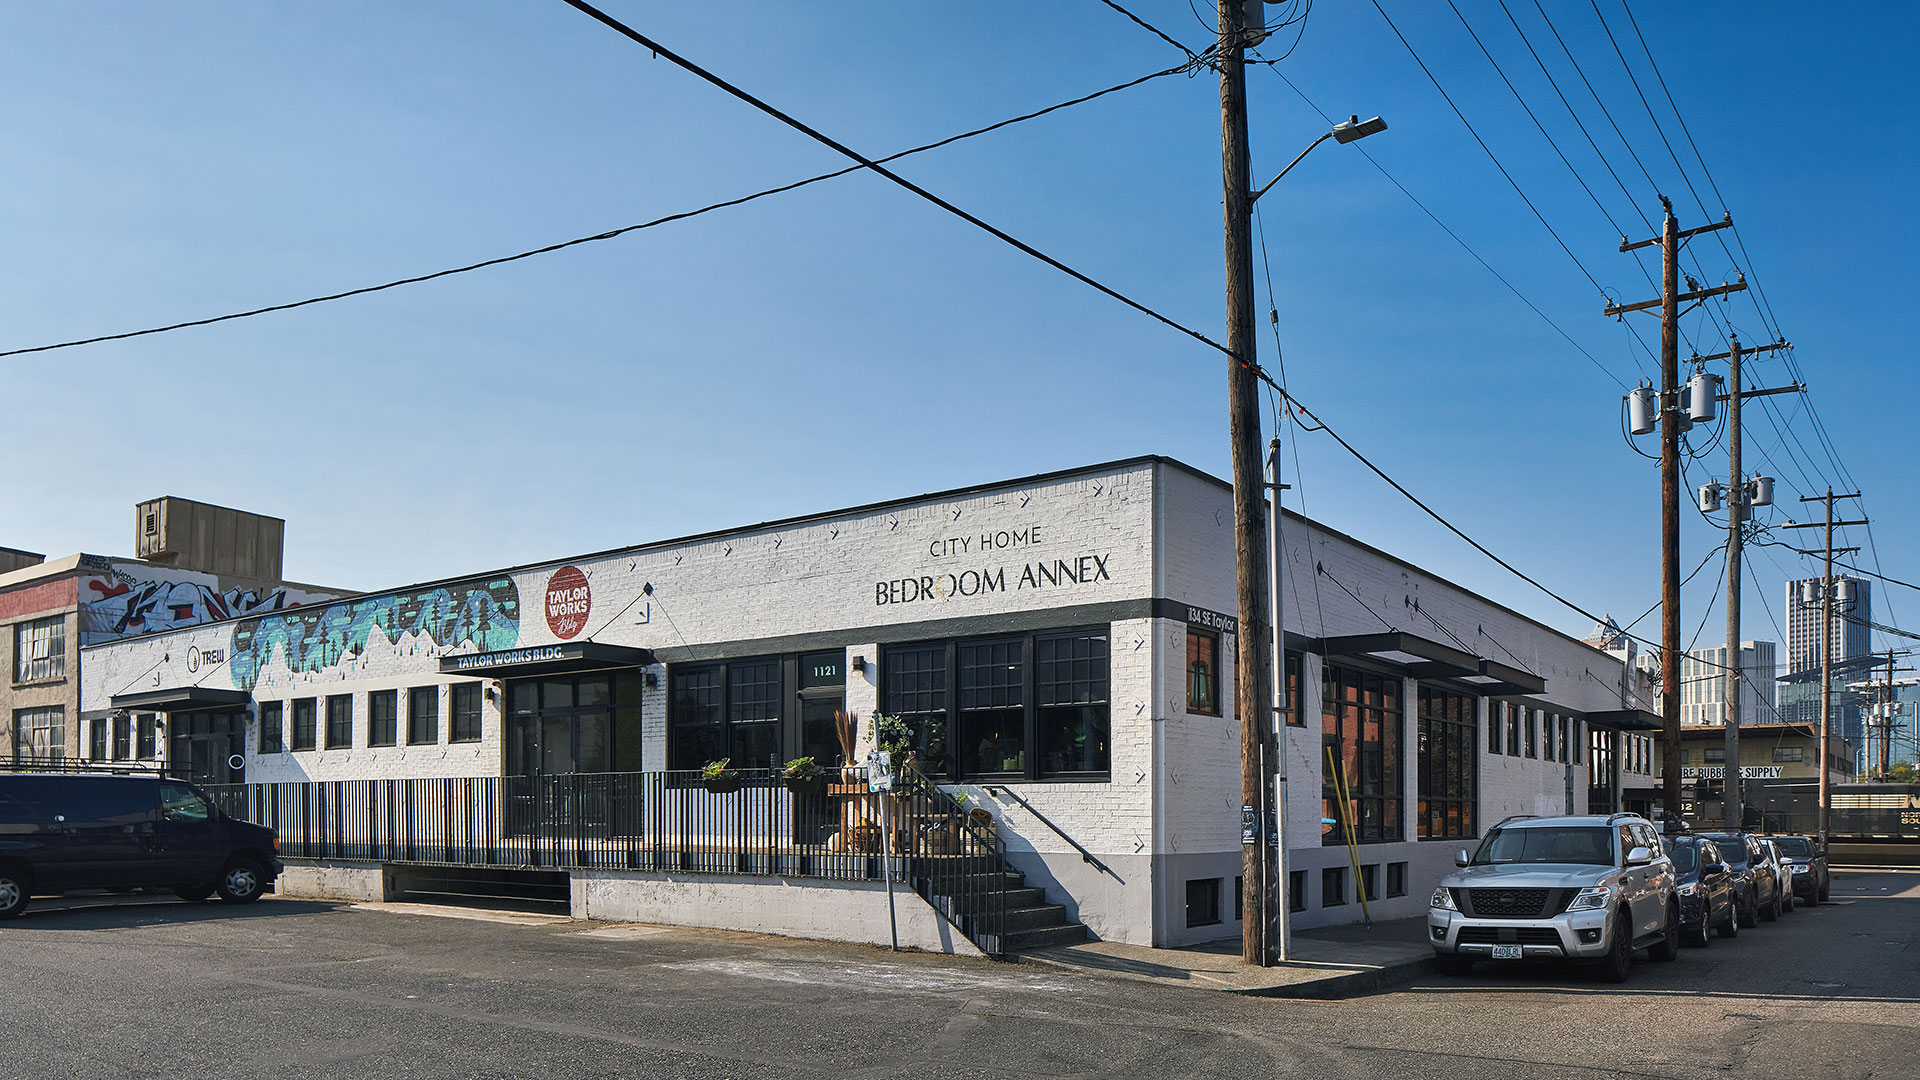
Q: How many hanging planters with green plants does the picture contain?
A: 2